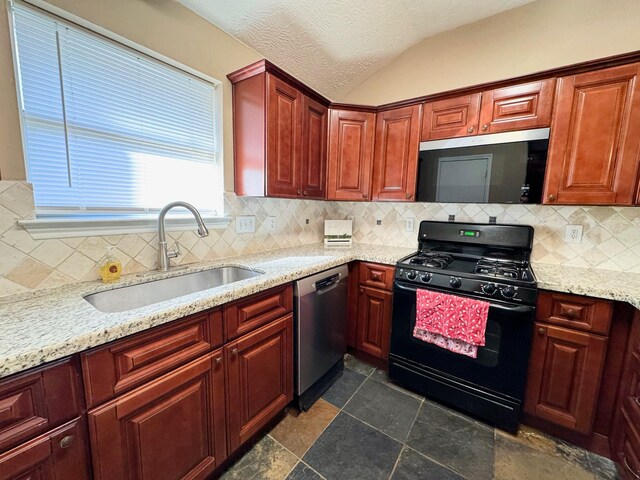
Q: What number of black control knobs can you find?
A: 5